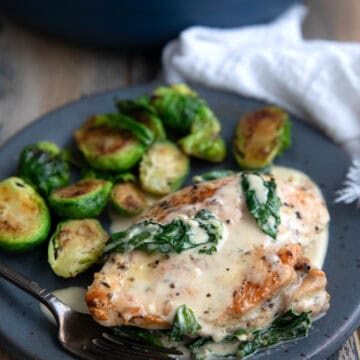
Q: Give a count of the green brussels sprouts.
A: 11